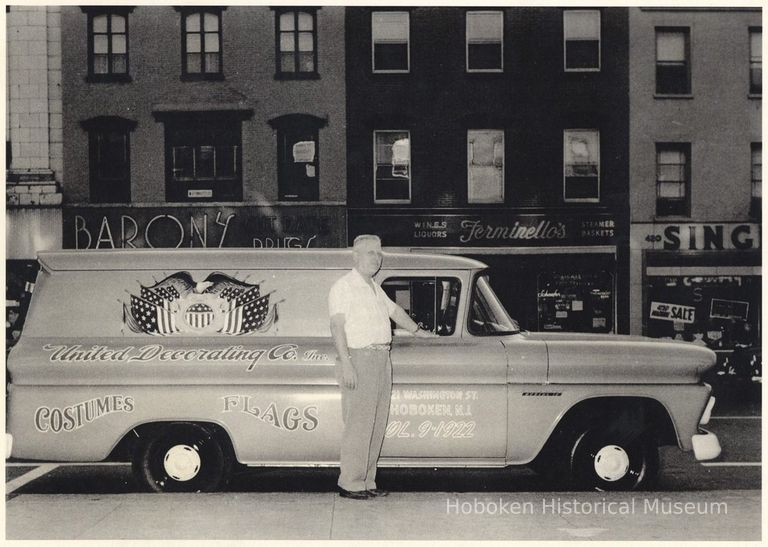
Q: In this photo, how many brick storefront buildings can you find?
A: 3